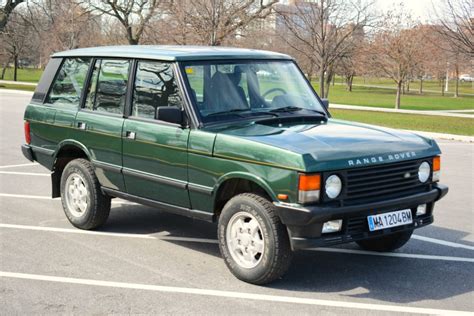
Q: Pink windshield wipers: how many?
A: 0